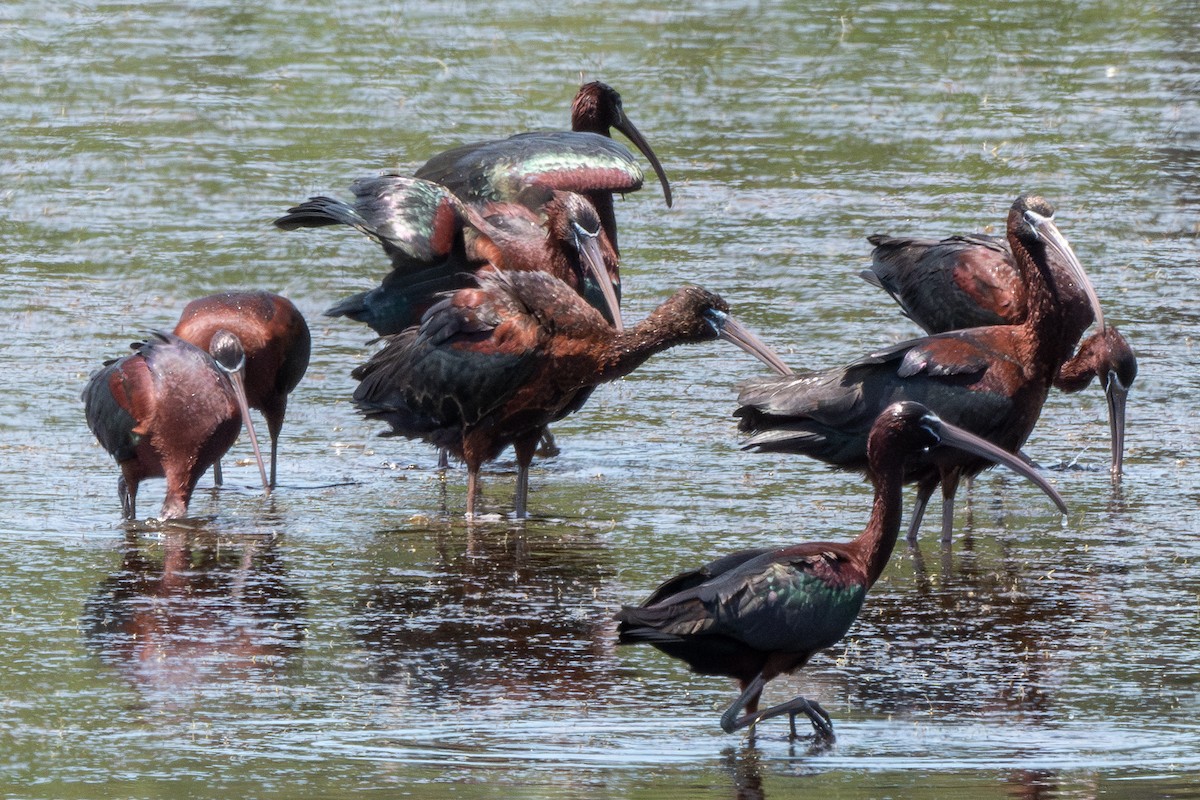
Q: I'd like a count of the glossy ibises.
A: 8